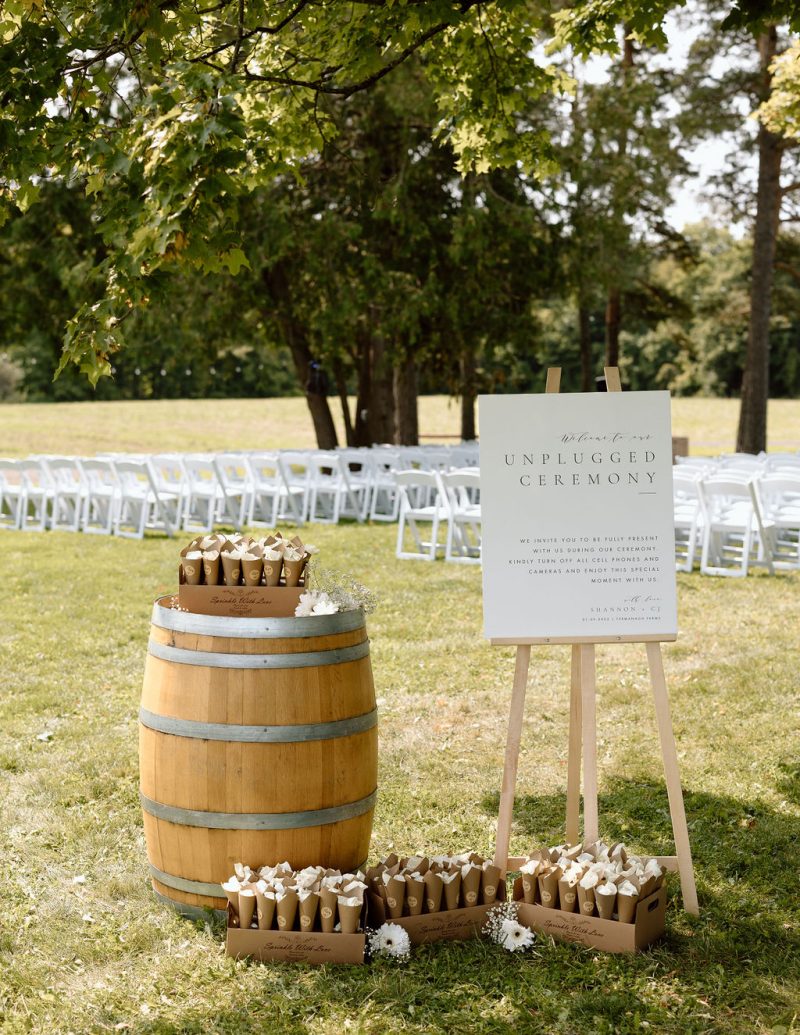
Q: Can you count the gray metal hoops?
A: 6